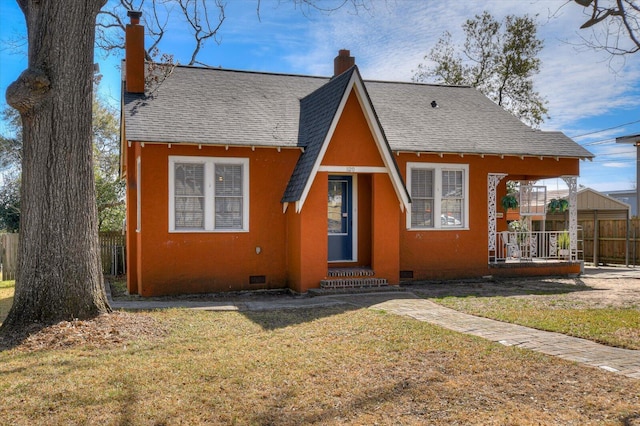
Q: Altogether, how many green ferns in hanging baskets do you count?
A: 2